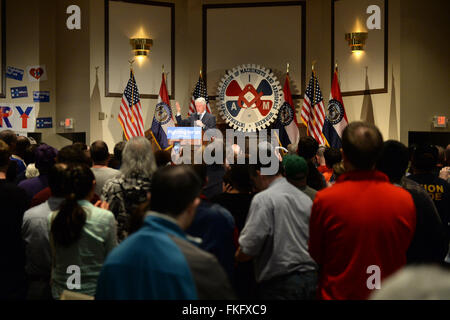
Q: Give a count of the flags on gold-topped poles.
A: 6